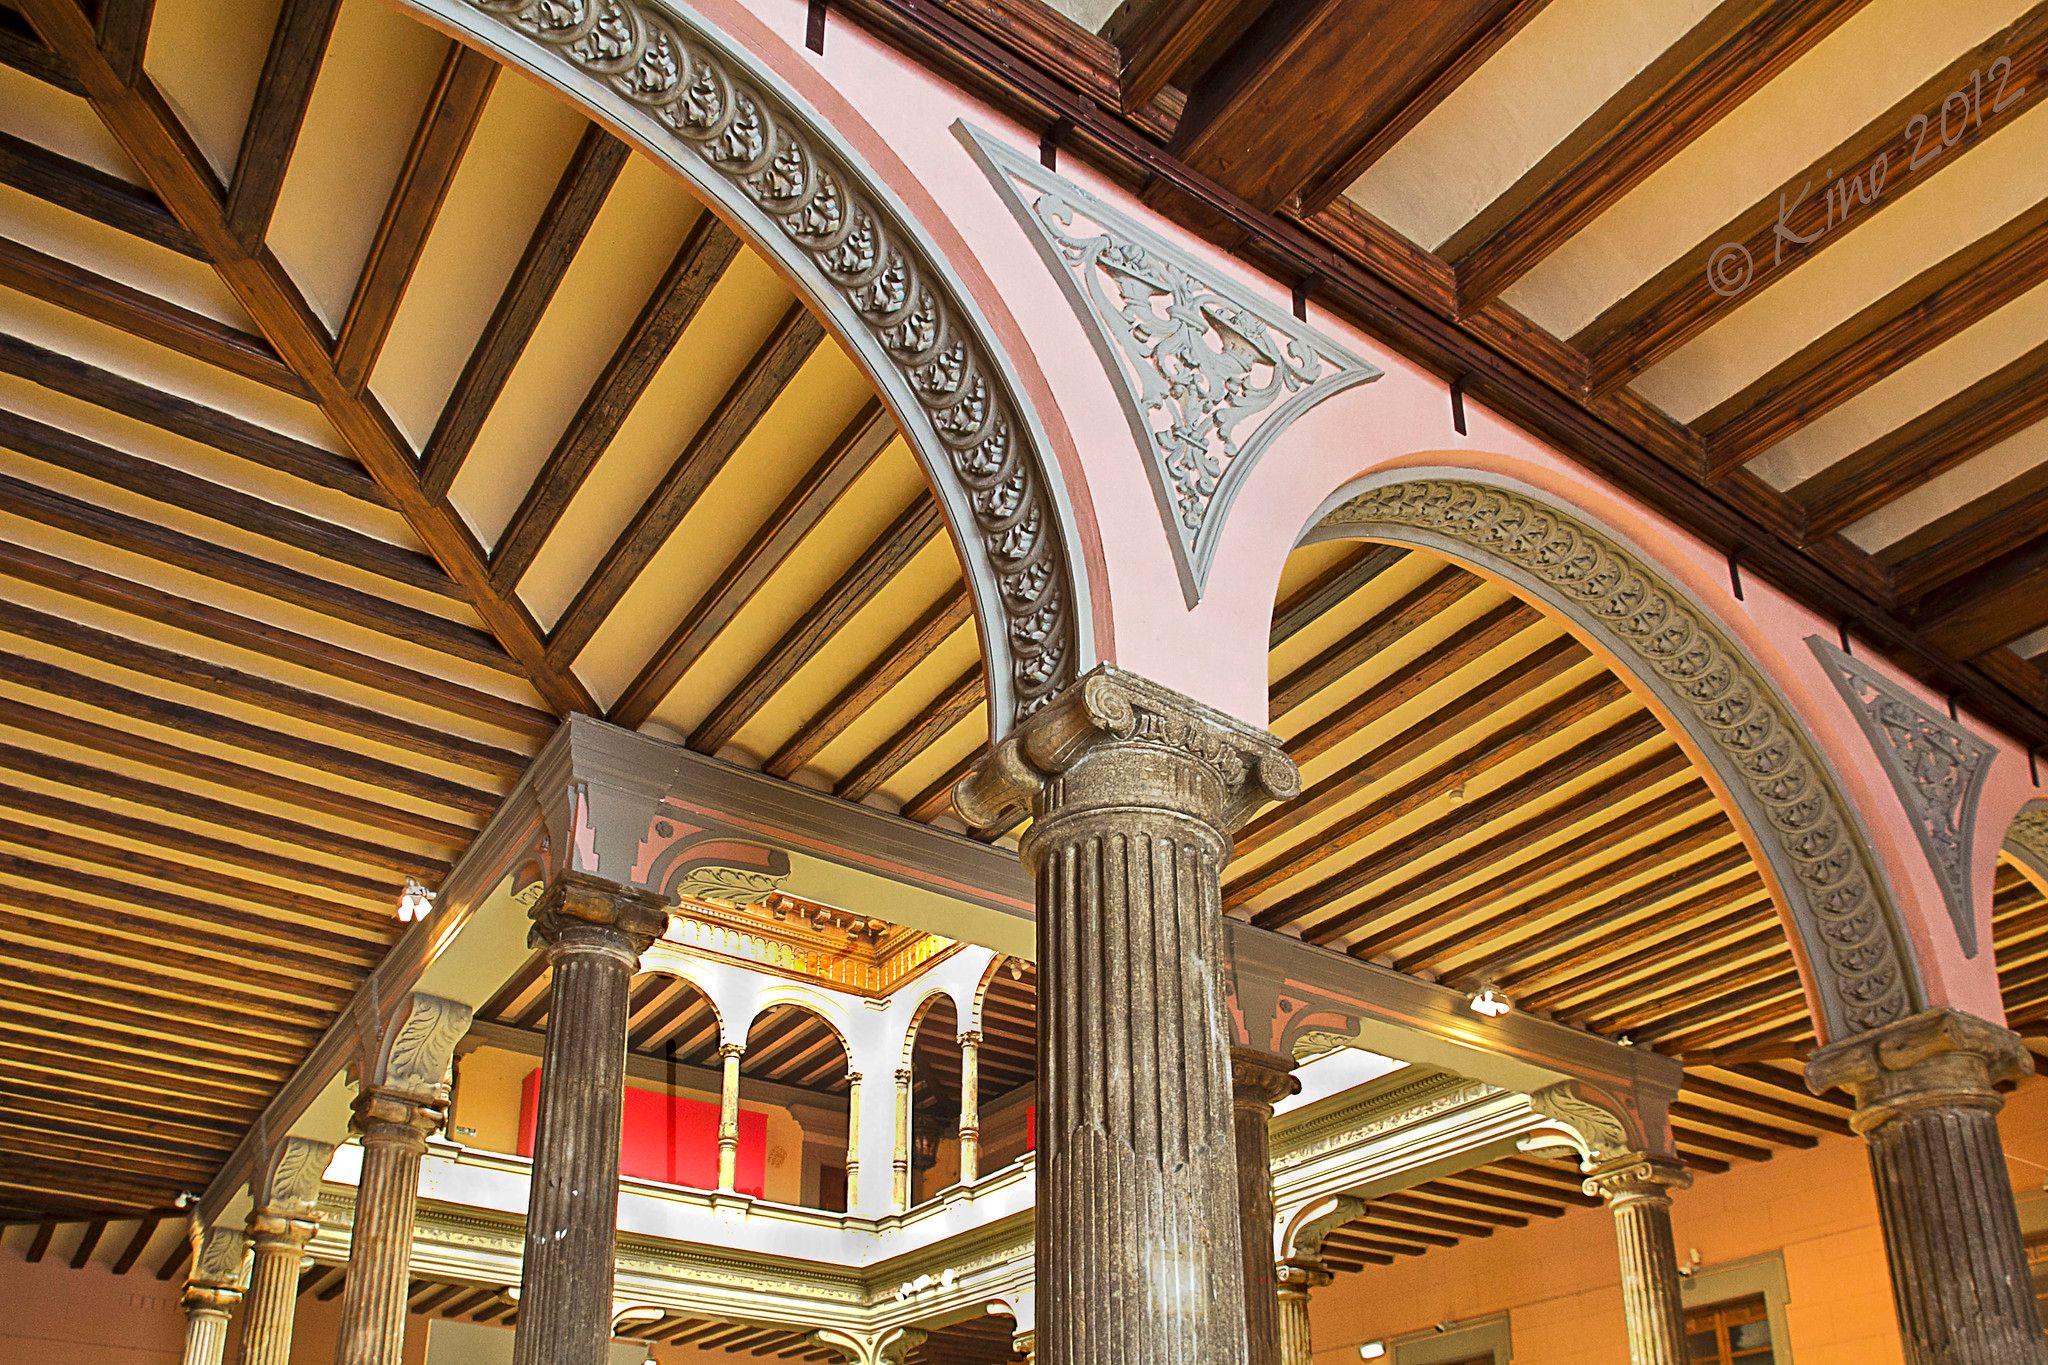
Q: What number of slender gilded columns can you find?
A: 4